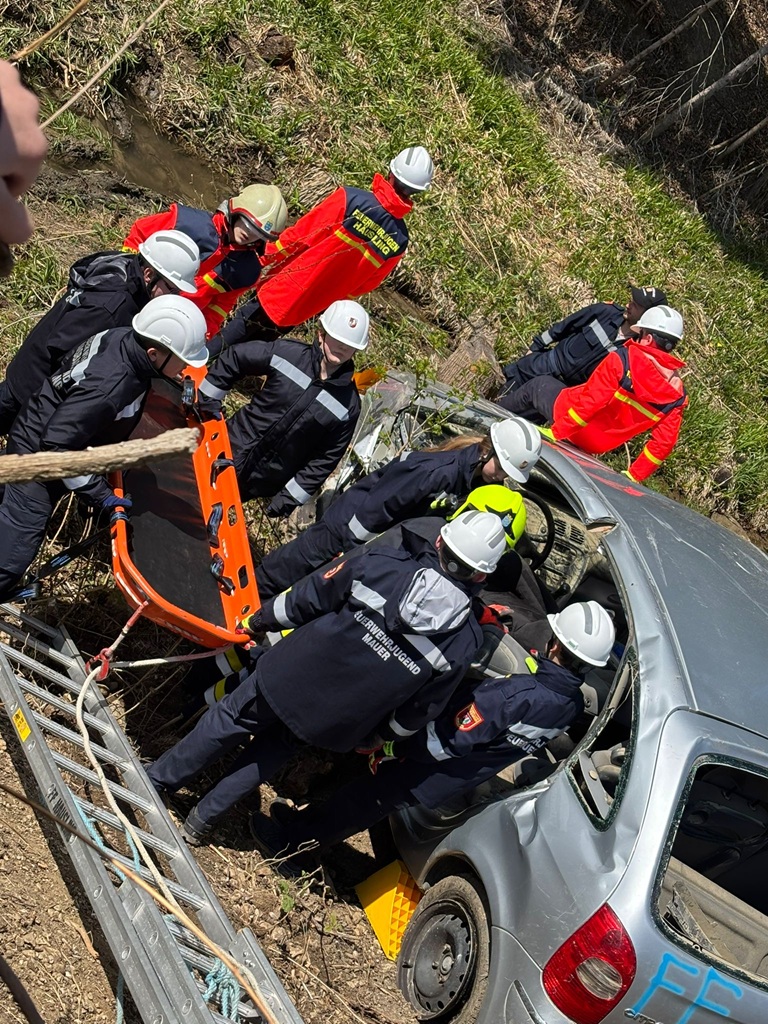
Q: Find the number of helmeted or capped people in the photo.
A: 11